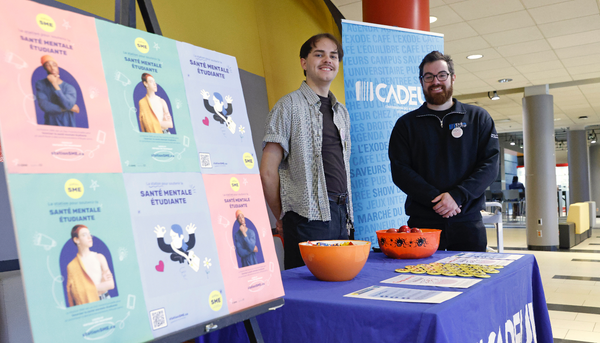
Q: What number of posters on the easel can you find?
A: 6